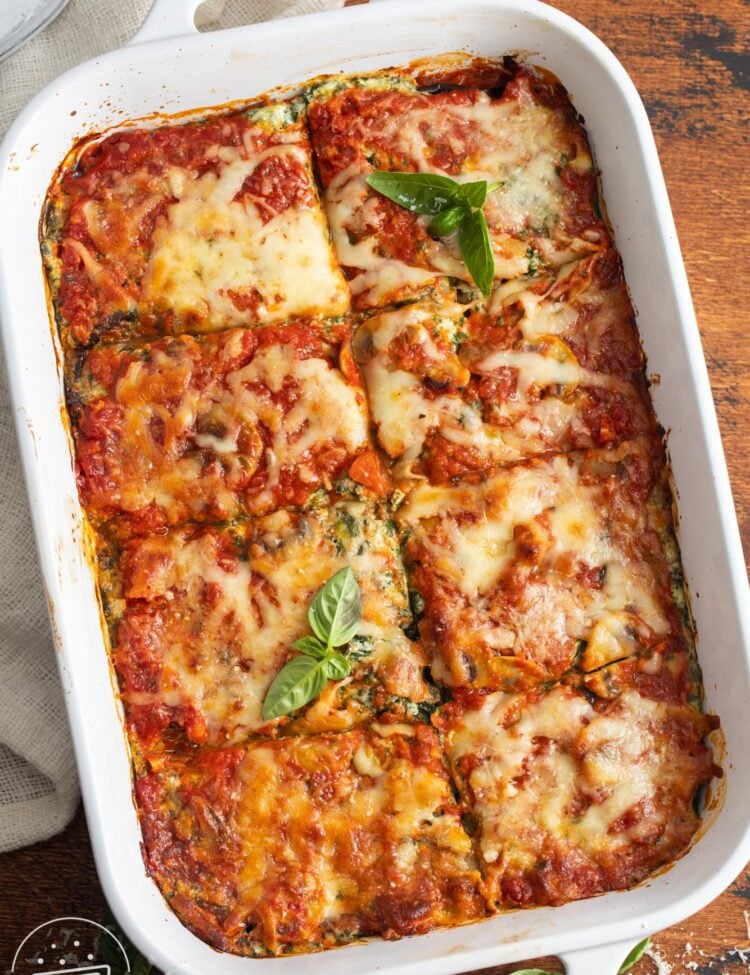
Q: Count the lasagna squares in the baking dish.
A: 8